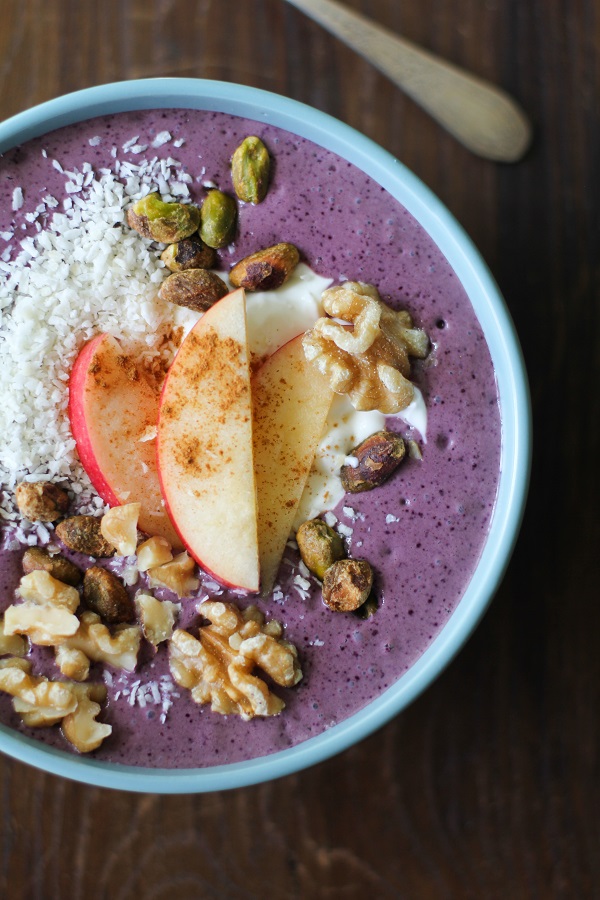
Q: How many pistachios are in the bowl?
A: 13